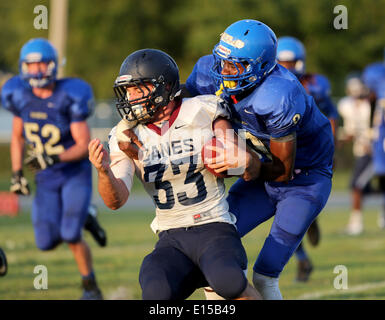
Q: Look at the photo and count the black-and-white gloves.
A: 2